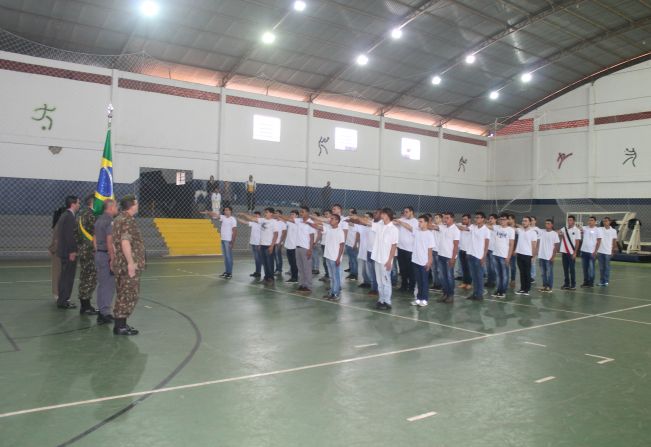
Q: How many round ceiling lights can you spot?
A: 9